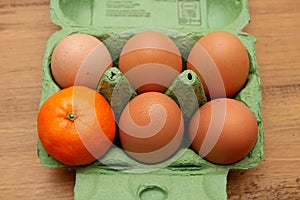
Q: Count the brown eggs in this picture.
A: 5